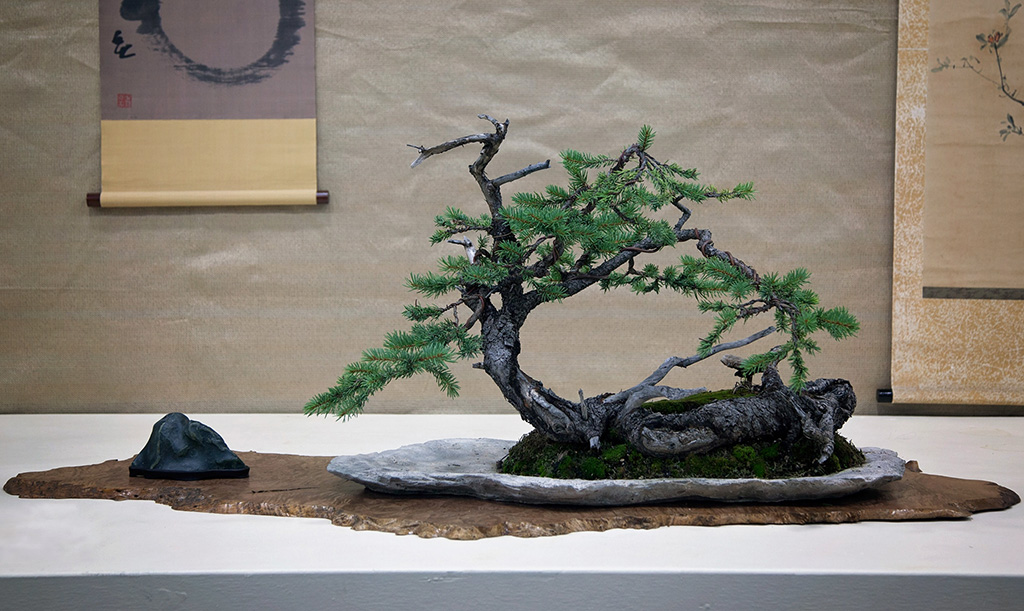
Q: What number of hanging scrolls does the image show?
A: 2